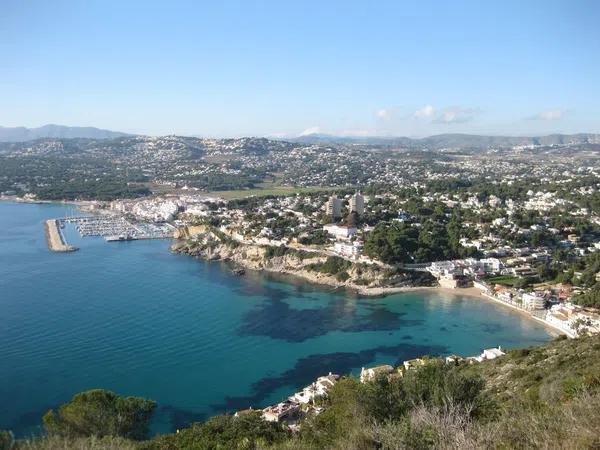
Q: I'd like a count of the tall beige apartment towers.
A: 2